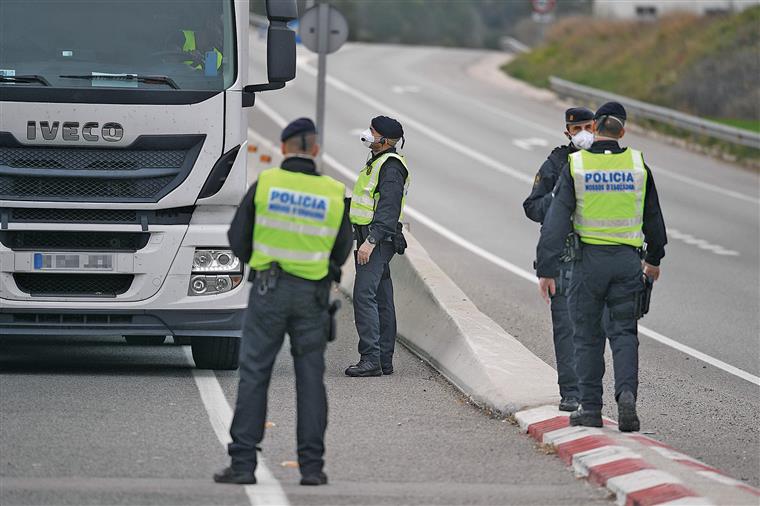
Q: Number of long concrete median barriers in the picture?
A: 1